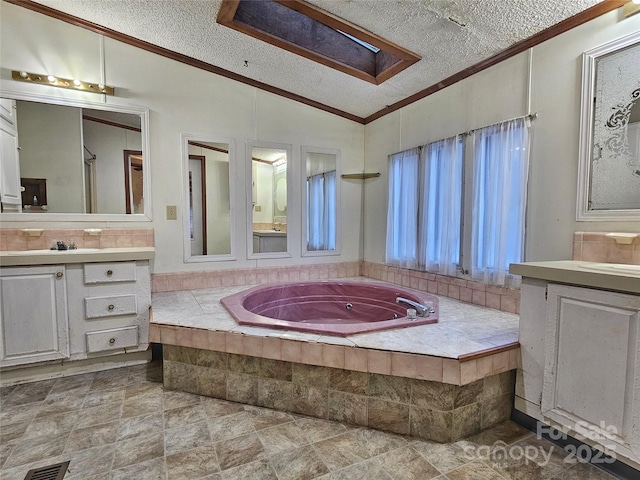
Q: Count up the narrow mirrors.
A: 3